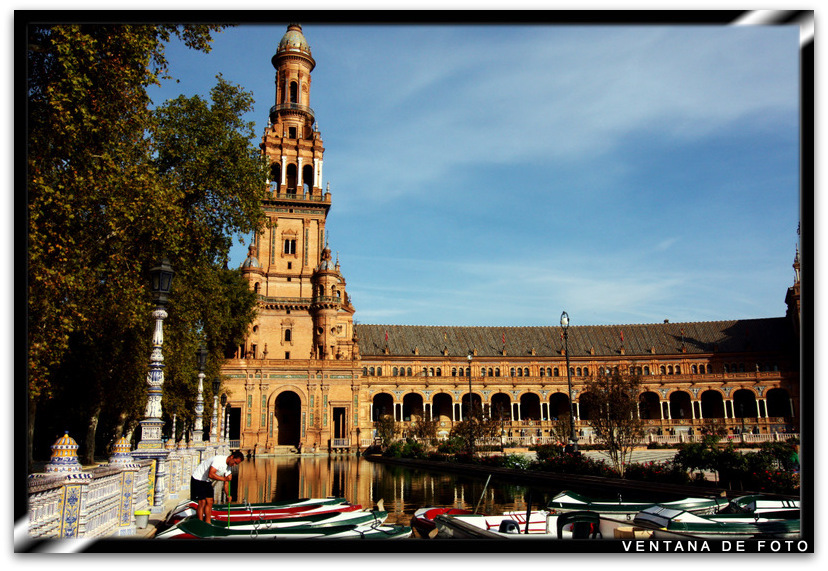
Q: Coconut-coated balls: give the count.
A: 0